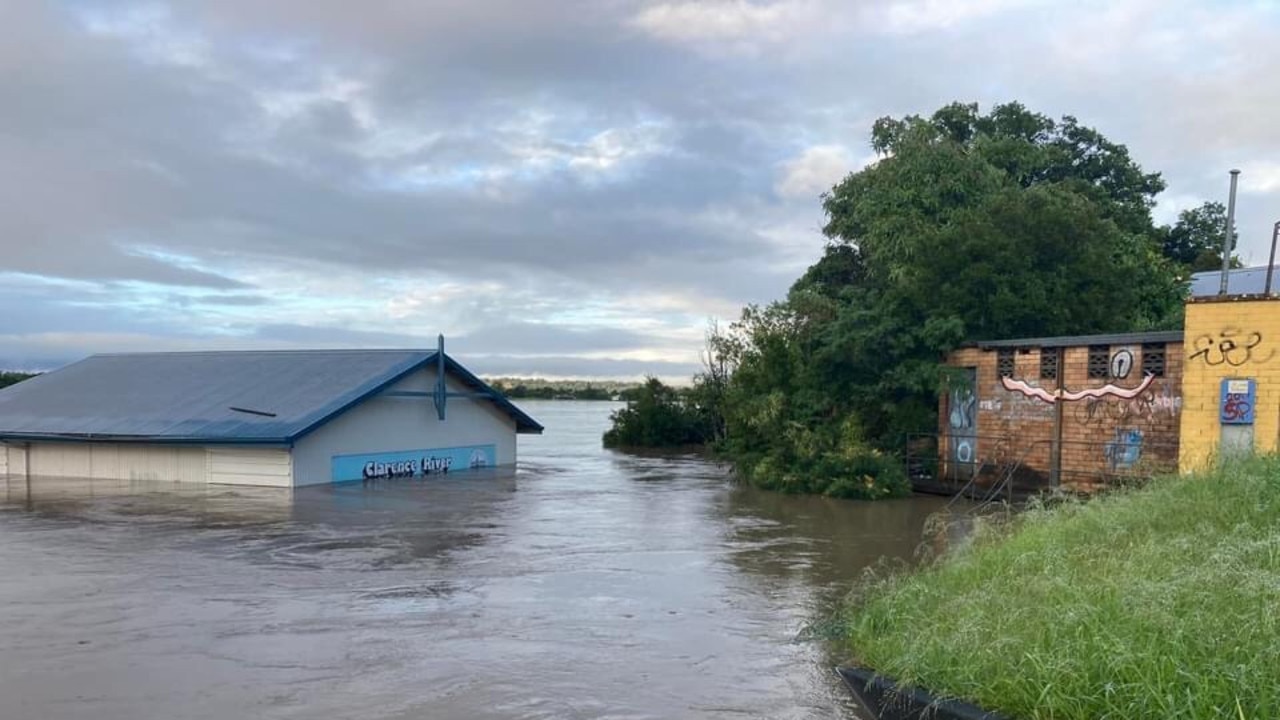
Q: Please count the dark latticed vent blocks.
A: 4